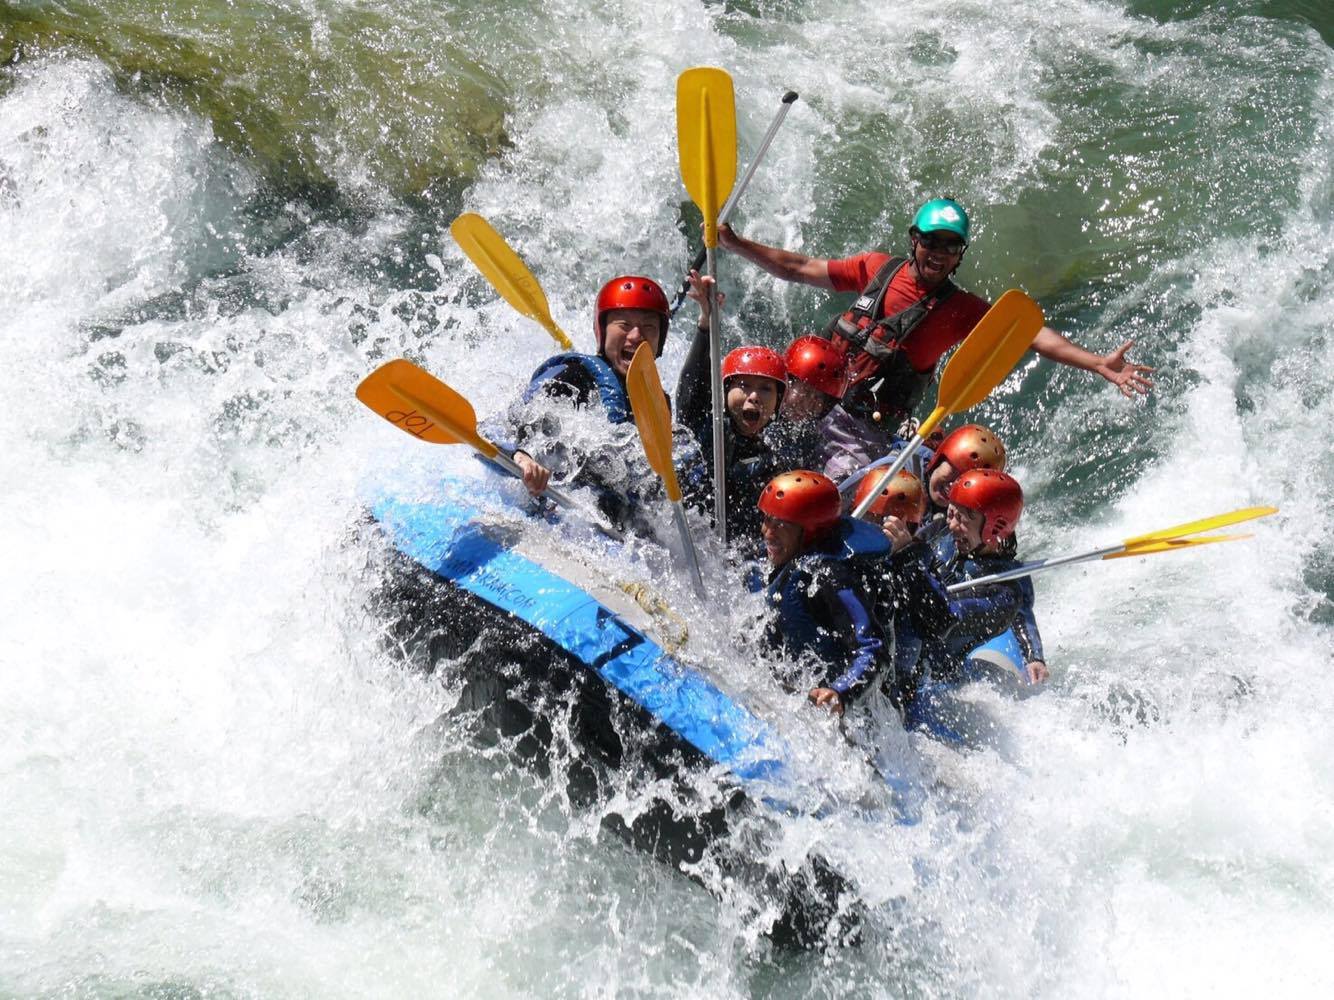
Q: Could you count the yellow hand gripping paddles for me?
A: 7